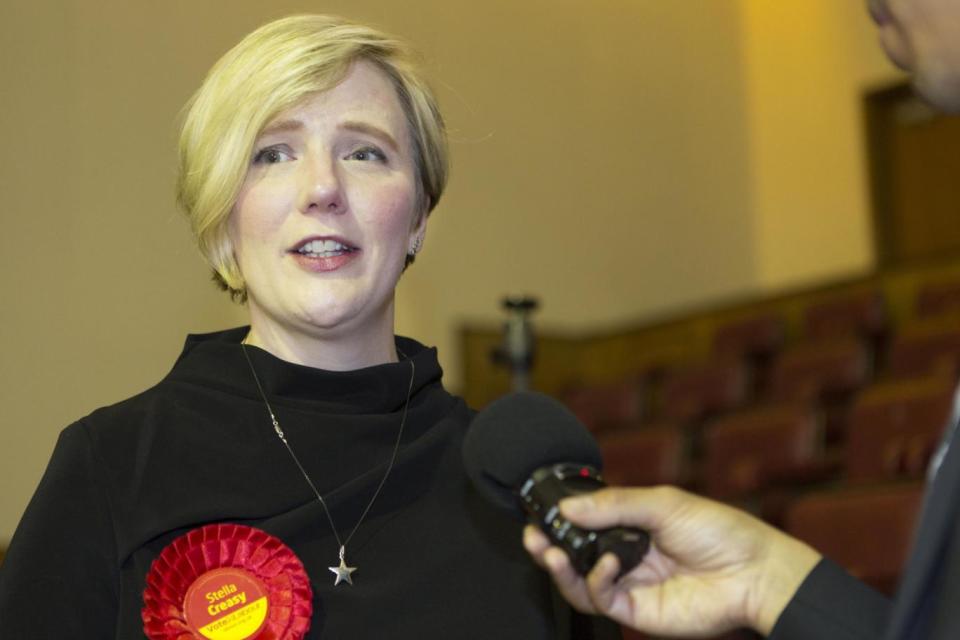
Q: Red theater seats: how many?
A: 11